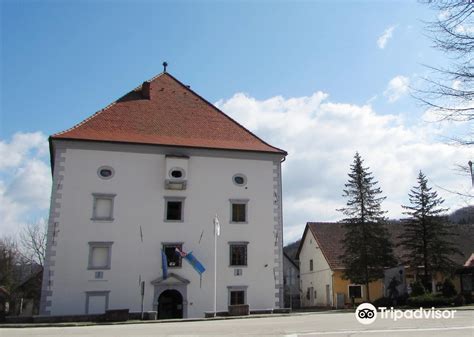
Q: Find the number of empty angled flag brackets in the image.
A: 2